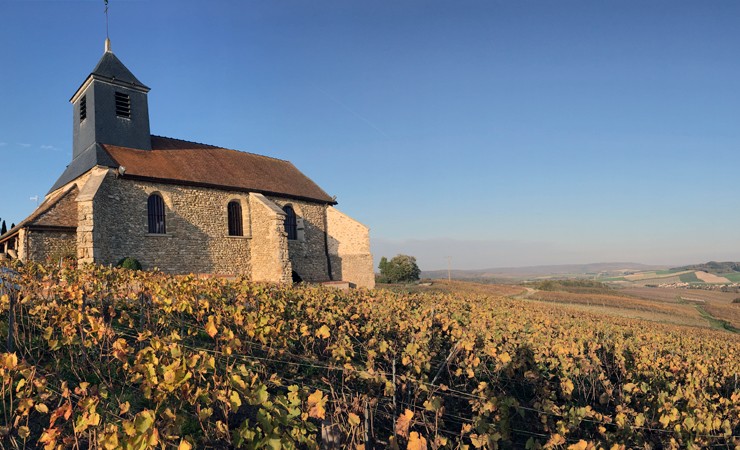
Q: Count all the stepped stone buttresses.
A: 3